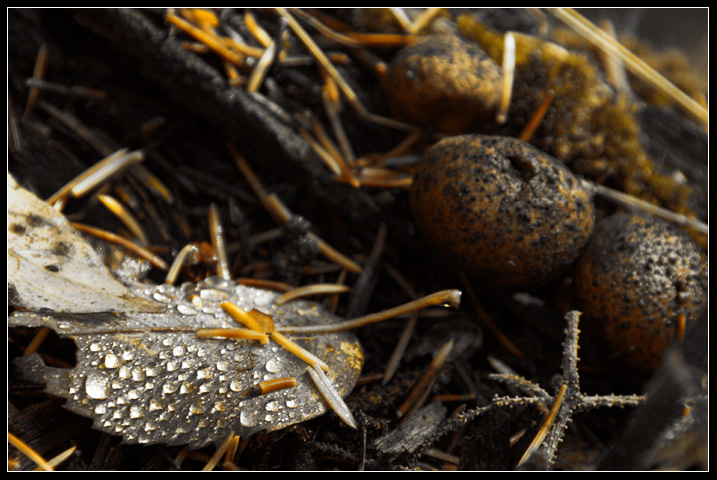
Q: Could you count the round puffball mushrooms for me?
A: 3